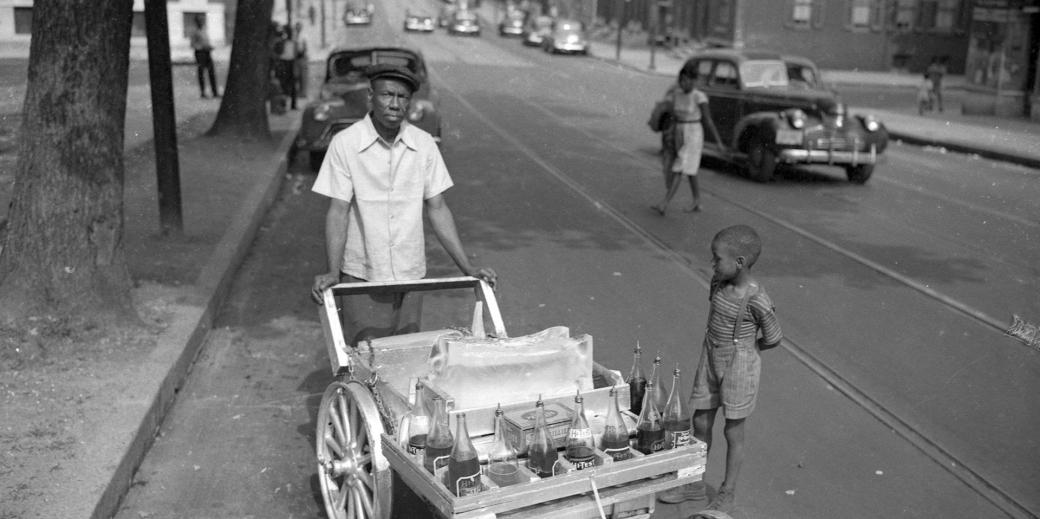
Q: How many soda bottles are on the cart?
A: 11